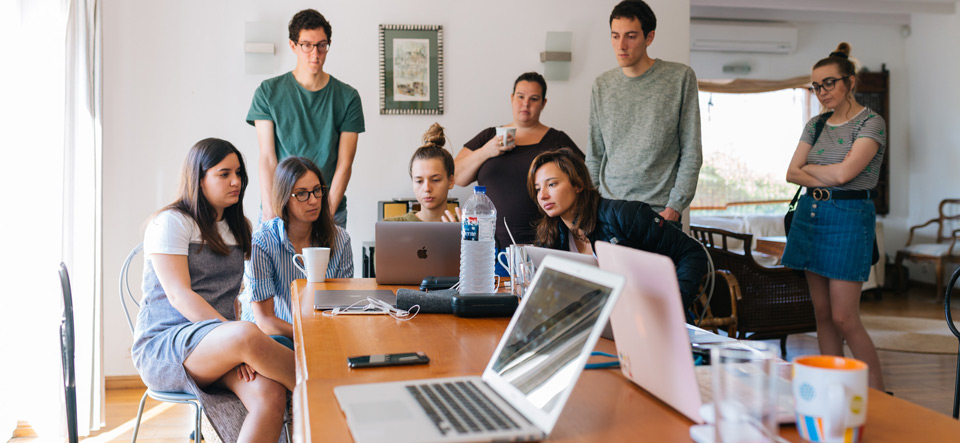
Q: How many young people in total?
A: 8